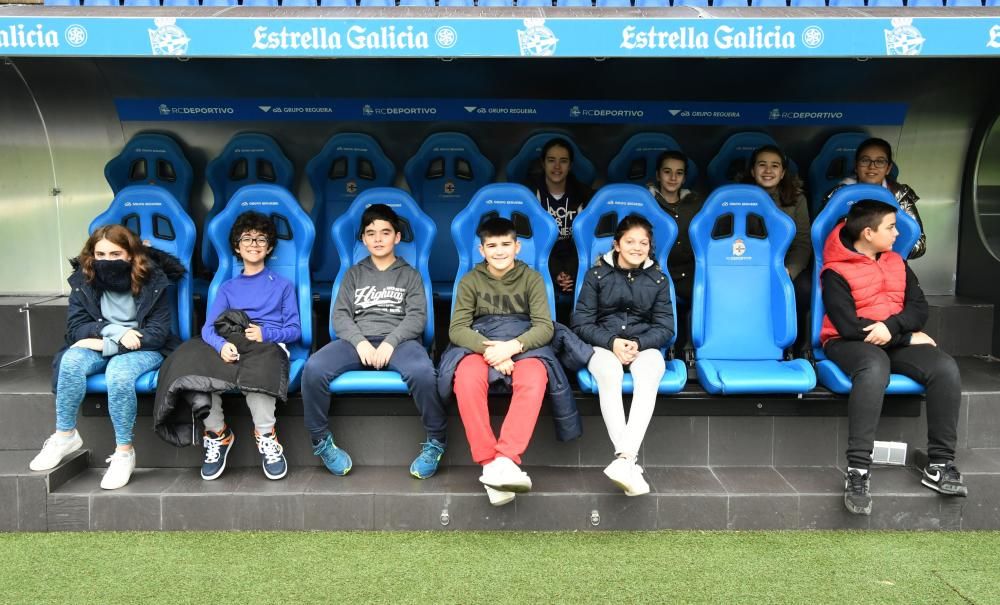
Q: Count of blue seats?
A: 15